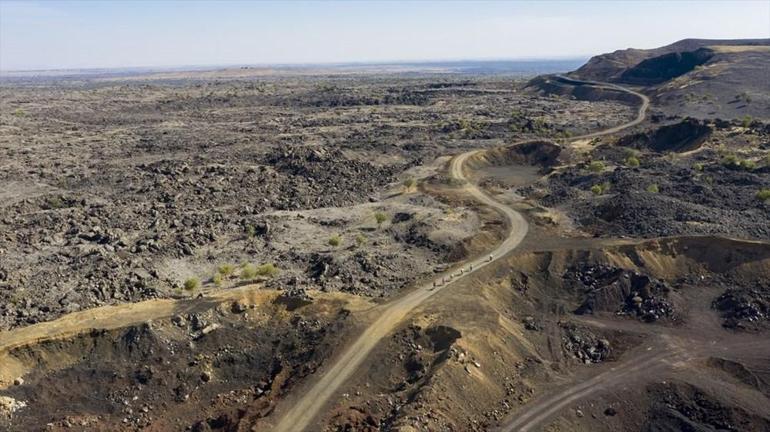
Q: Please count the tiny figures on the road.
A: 6